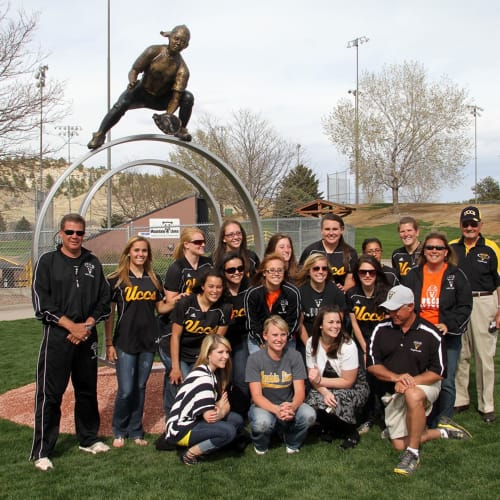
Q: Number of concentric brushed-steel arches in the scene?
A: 2